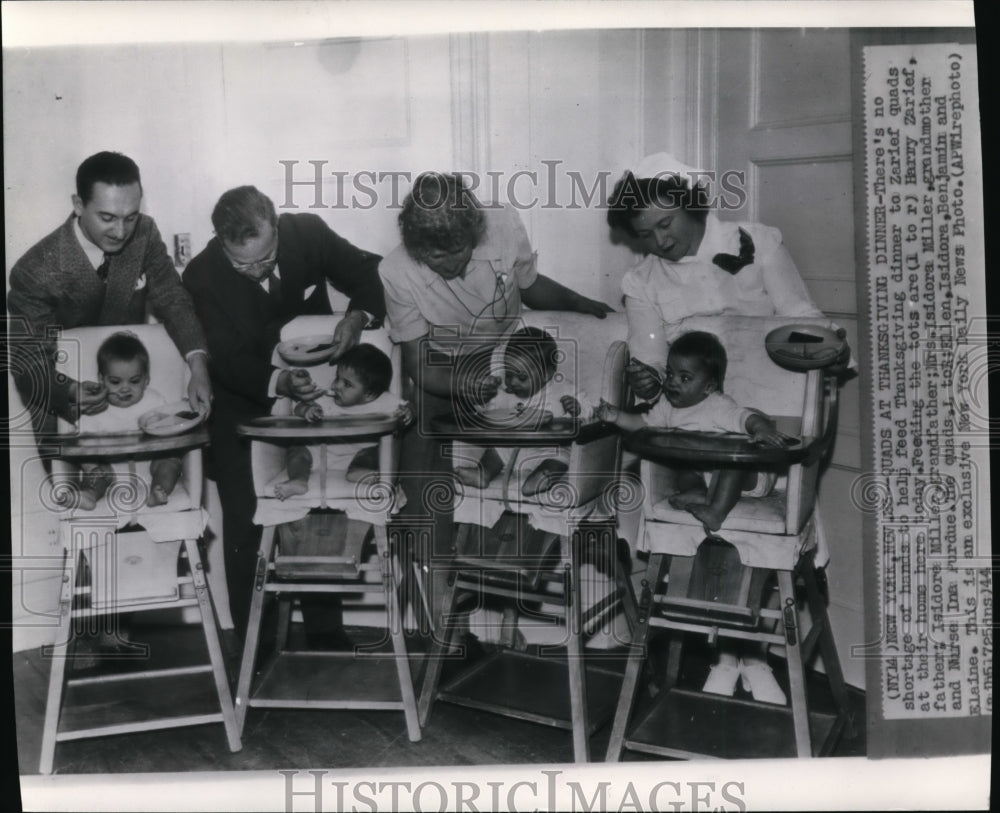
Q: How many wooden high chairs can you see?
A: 4